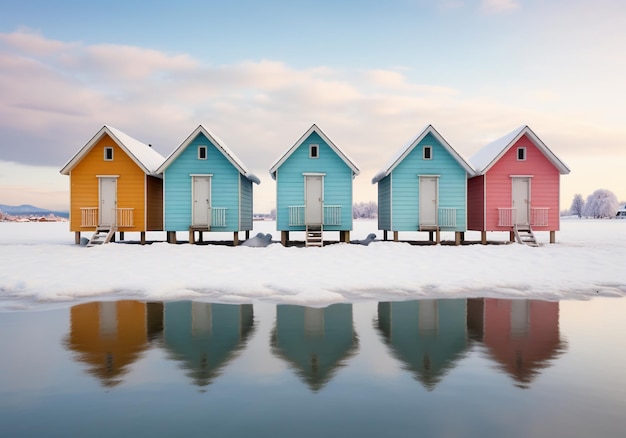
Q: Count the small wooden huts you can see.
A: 5